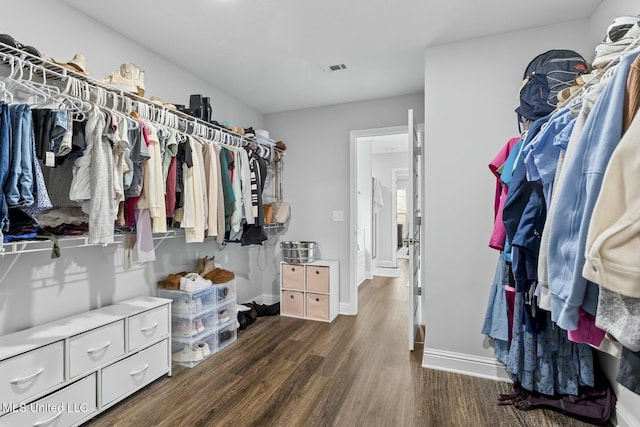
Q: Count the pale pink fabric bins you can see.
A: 4